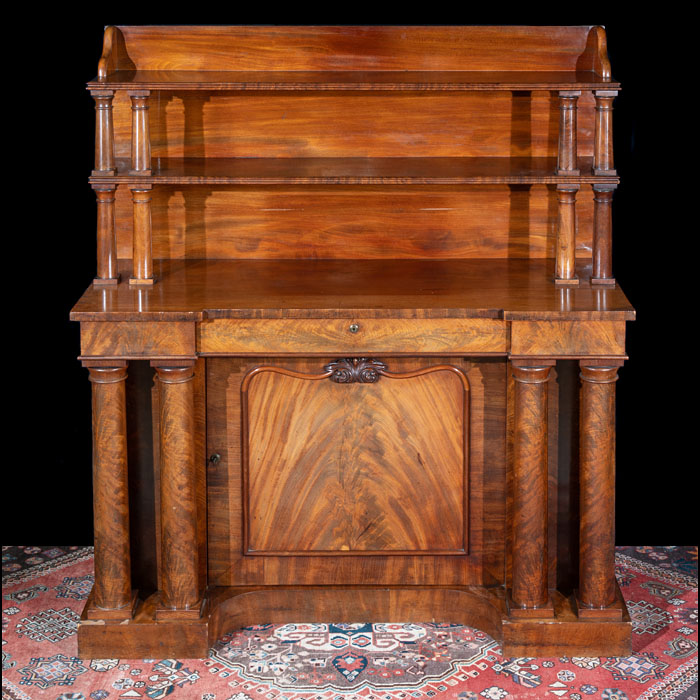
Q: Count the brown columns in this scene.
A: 12